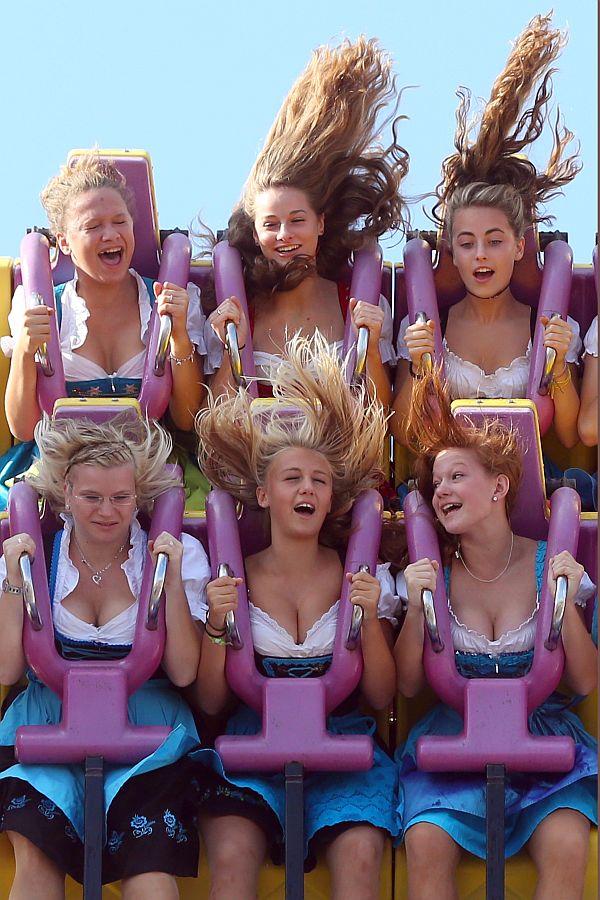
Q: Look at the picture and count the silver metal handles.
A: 12